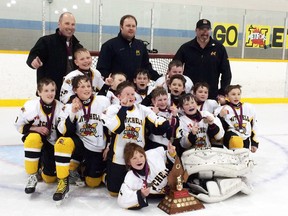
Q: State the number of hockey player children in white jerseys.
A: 13